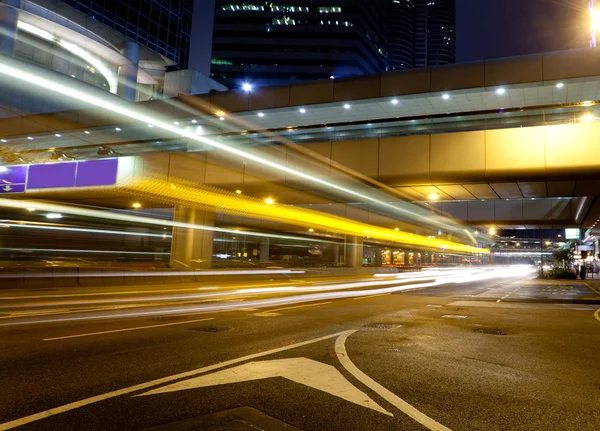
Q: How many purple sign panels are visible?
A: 3